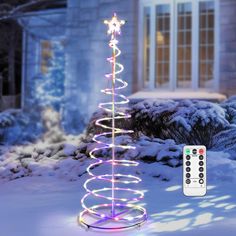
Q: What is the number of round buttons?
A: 13